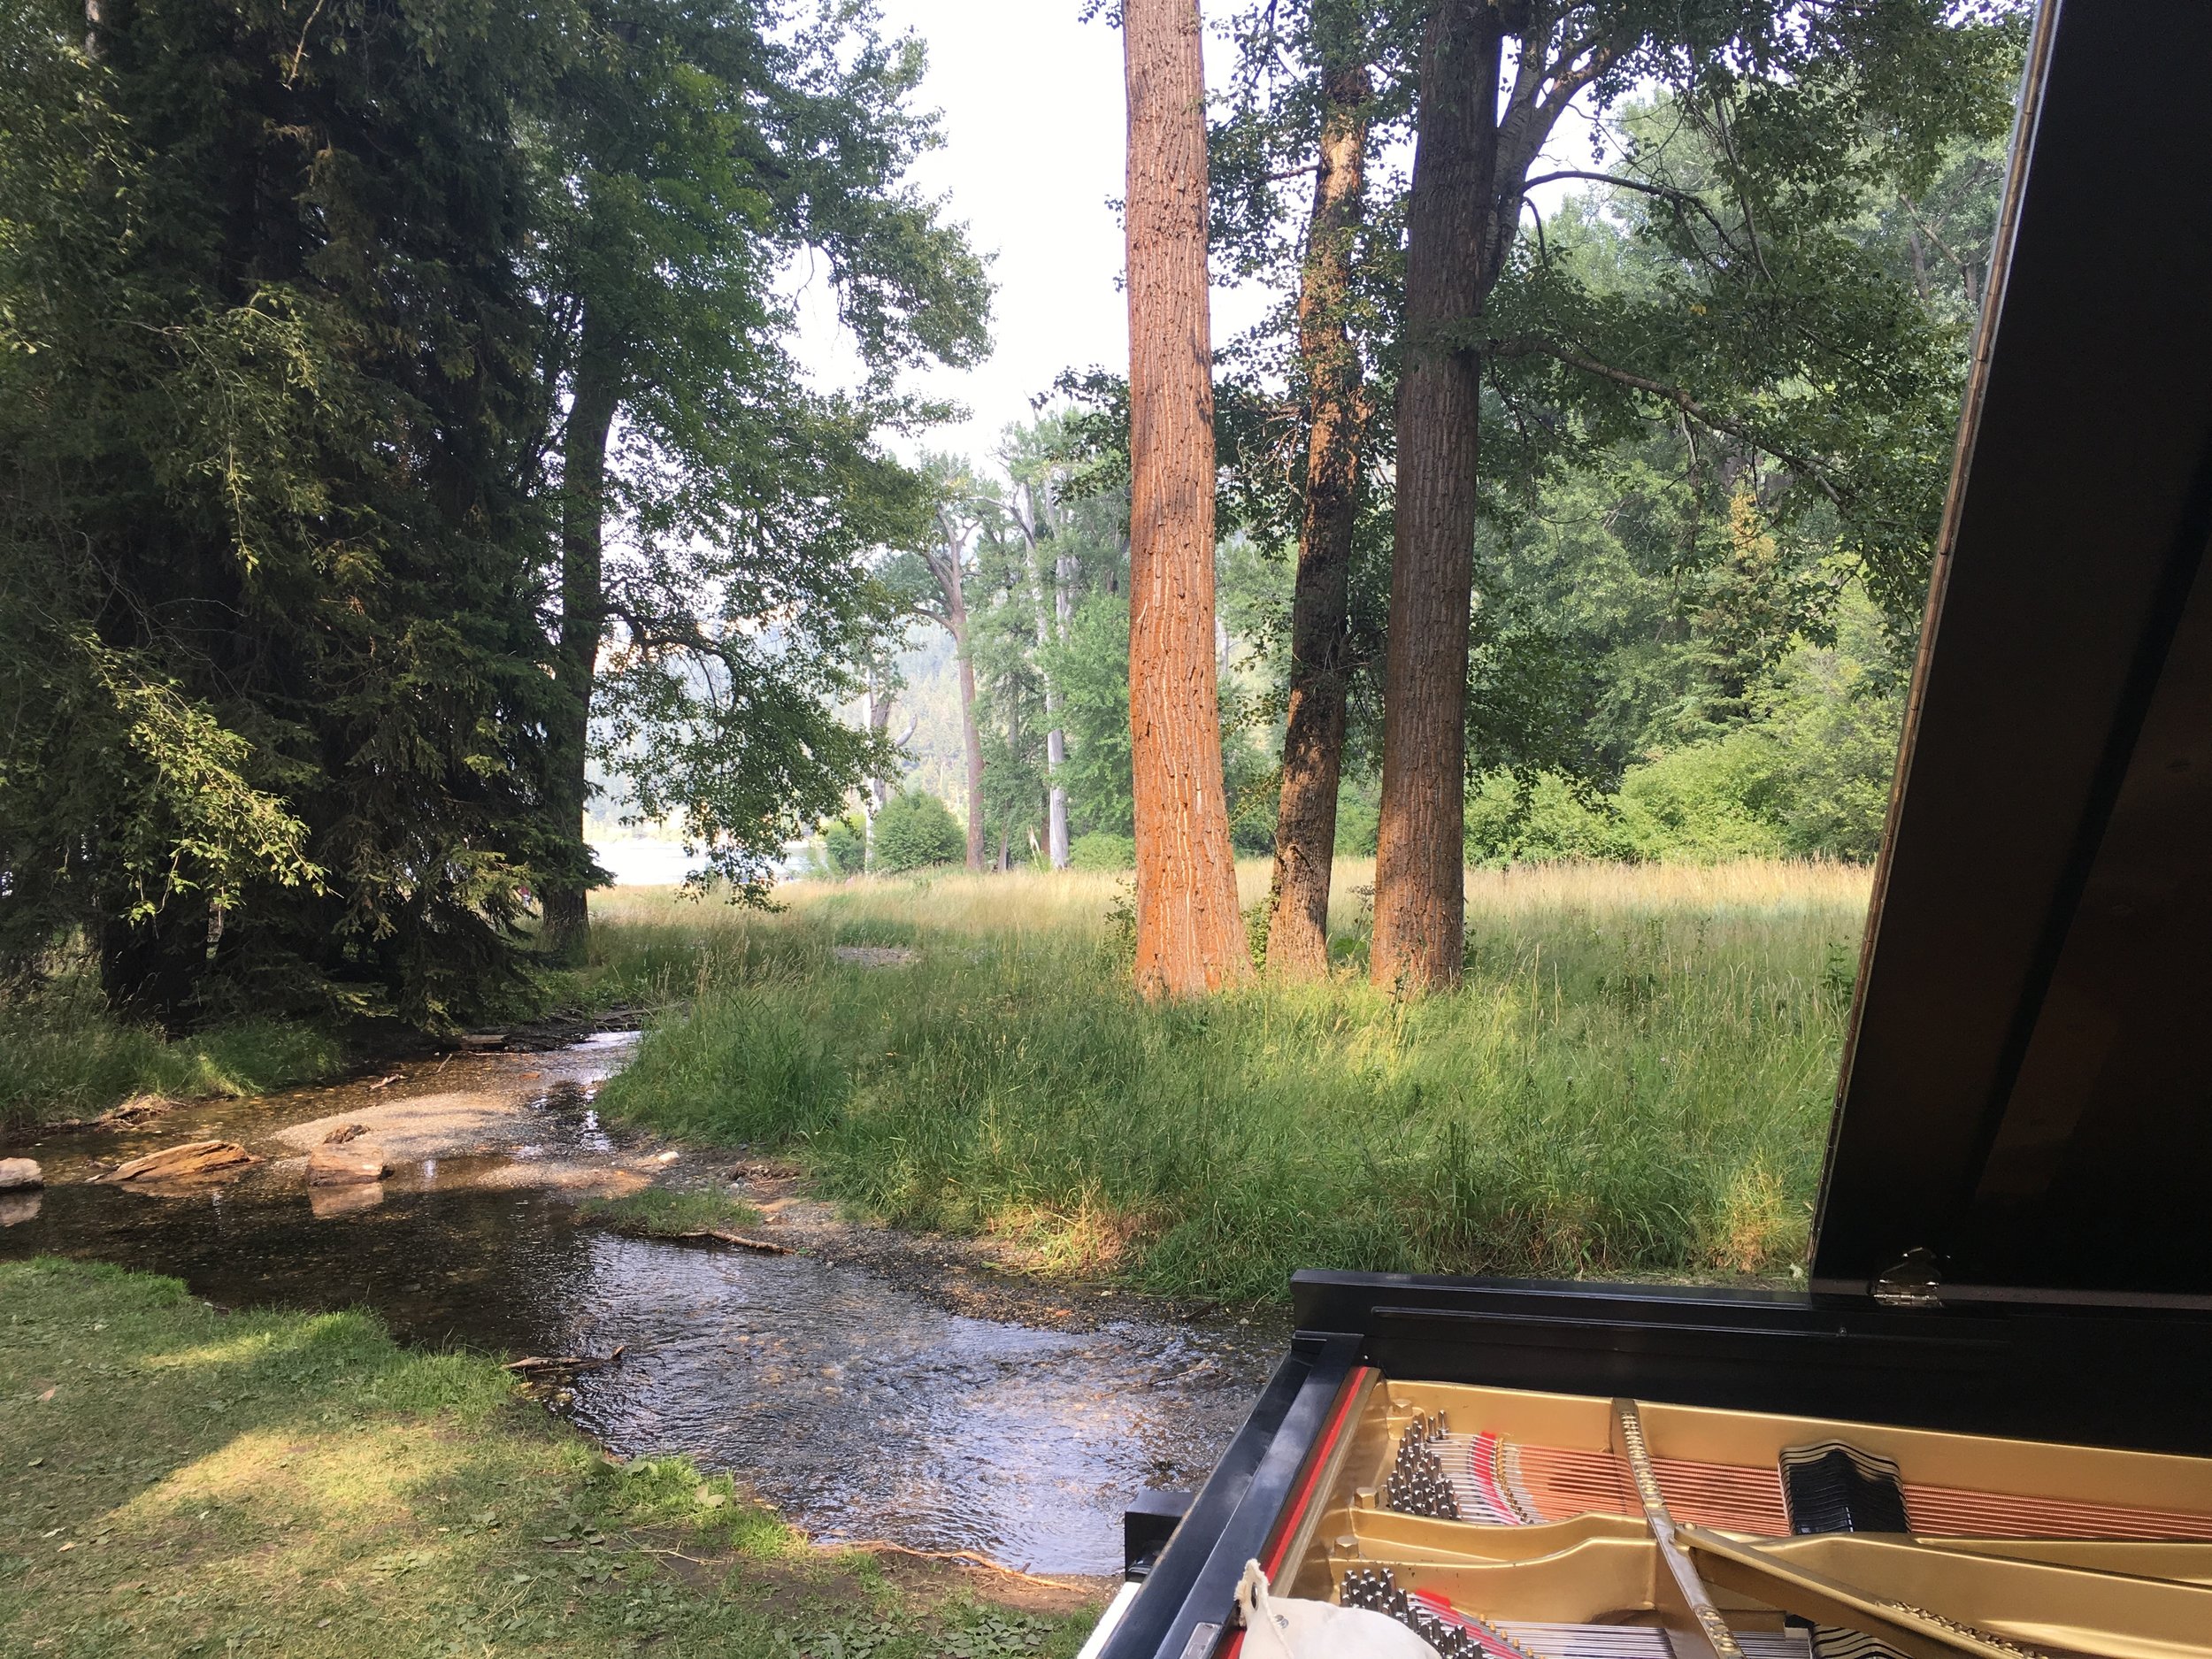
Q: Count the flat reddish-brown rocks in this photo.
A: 2